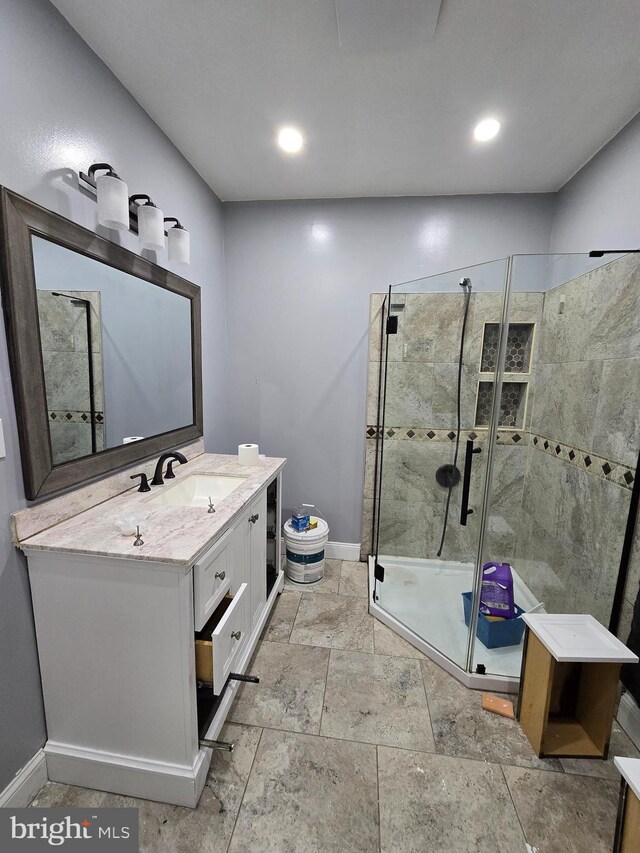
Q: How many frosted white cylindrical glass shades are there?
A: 3